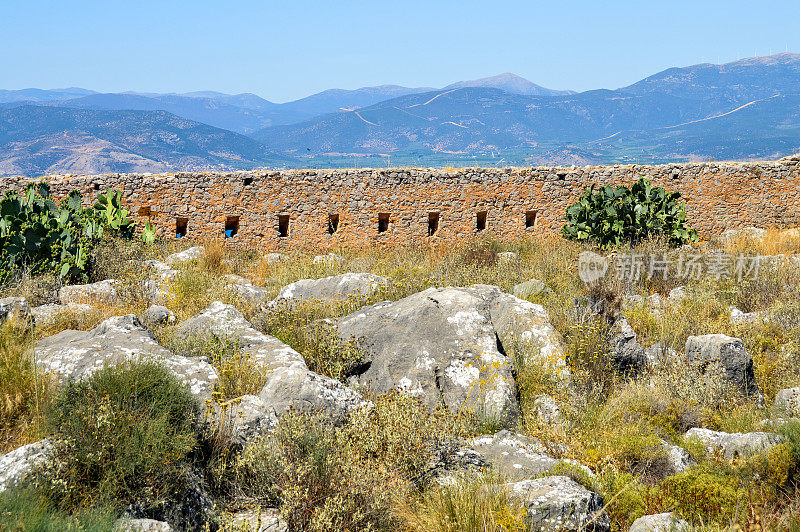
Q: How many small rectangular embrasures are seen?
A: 8